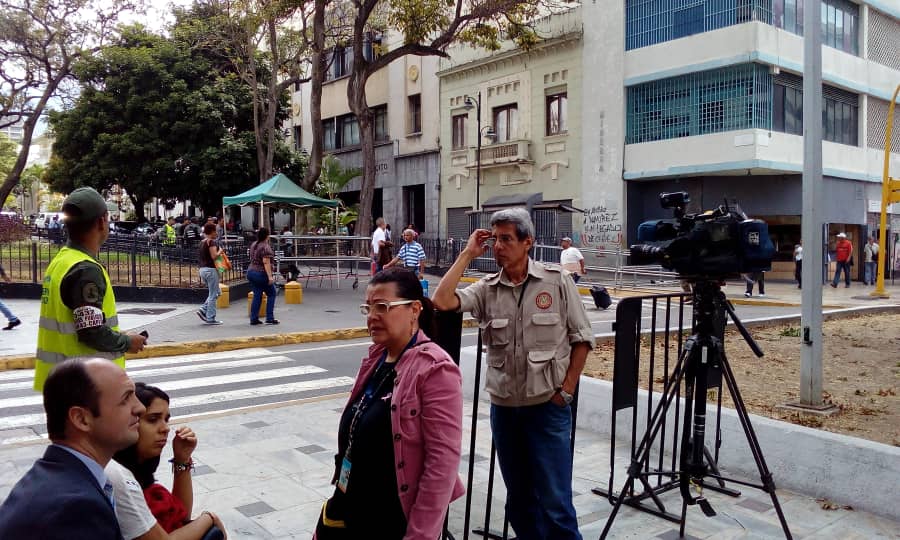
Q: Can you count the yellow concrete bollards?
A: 3